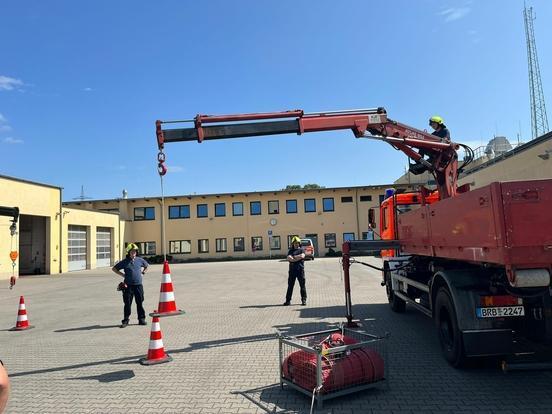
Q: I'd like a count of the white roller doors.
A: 2